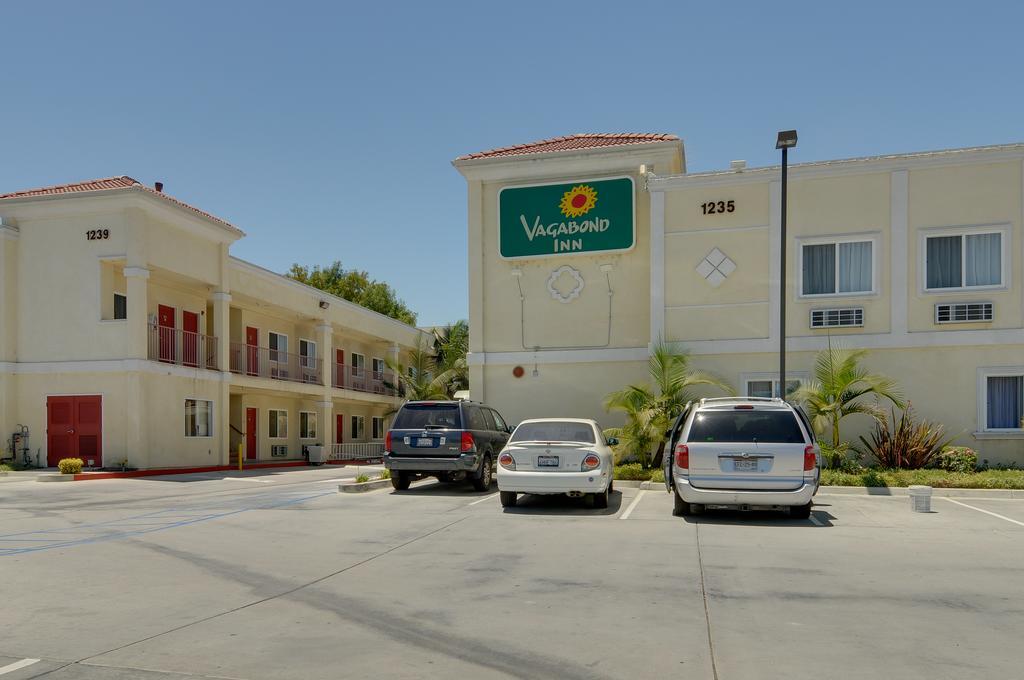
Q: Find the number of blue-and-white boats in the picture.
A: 0